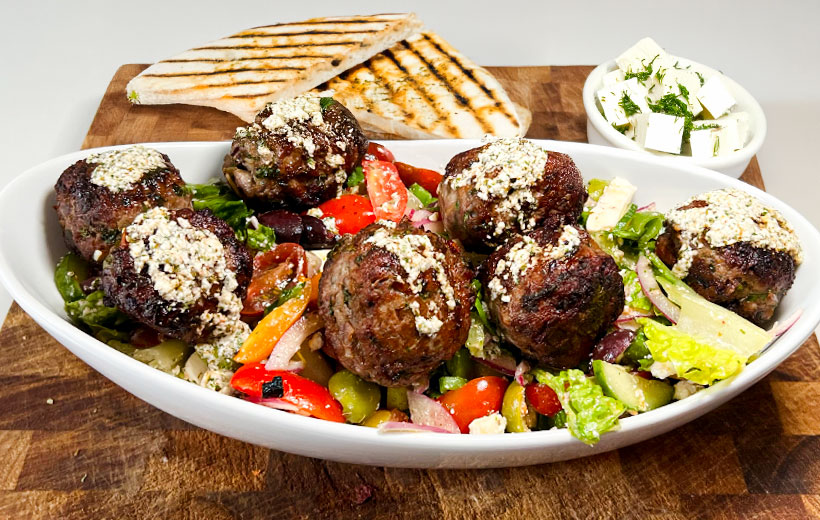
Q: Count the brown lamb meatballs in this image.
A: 7